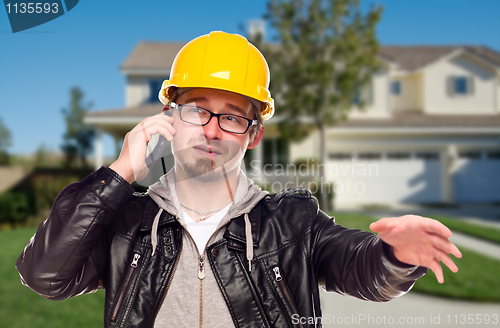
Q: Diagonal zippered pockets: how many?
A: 2